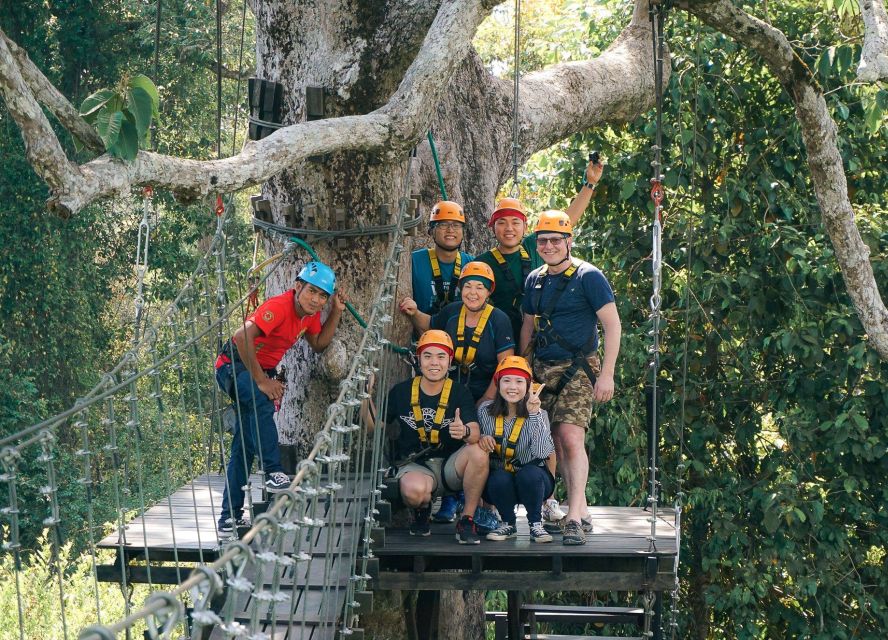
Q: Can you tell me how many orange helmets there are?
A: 6